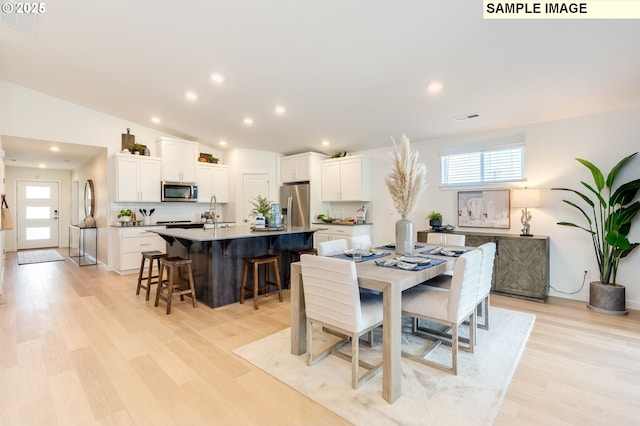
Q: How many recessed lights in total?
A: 10